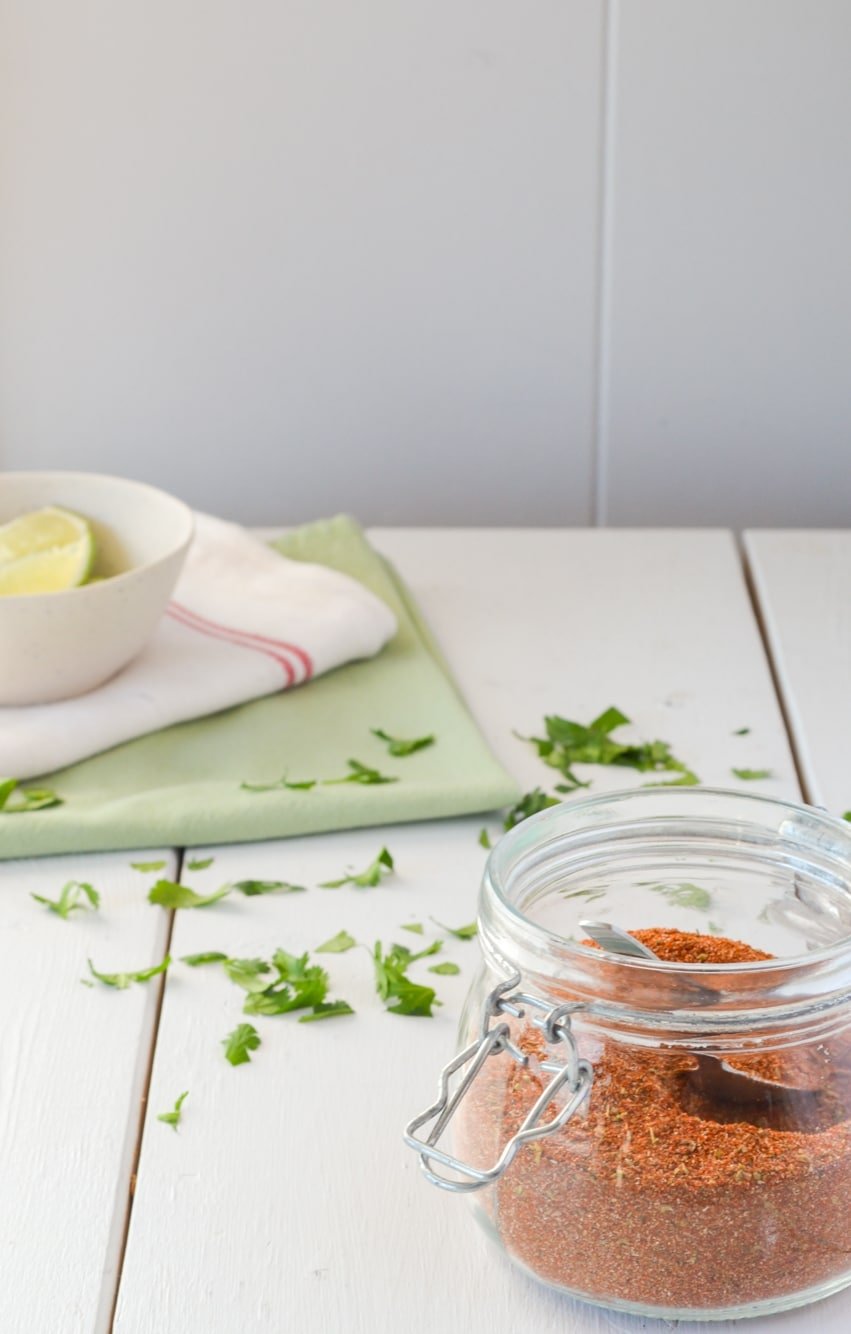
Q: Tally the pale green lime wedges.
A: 2